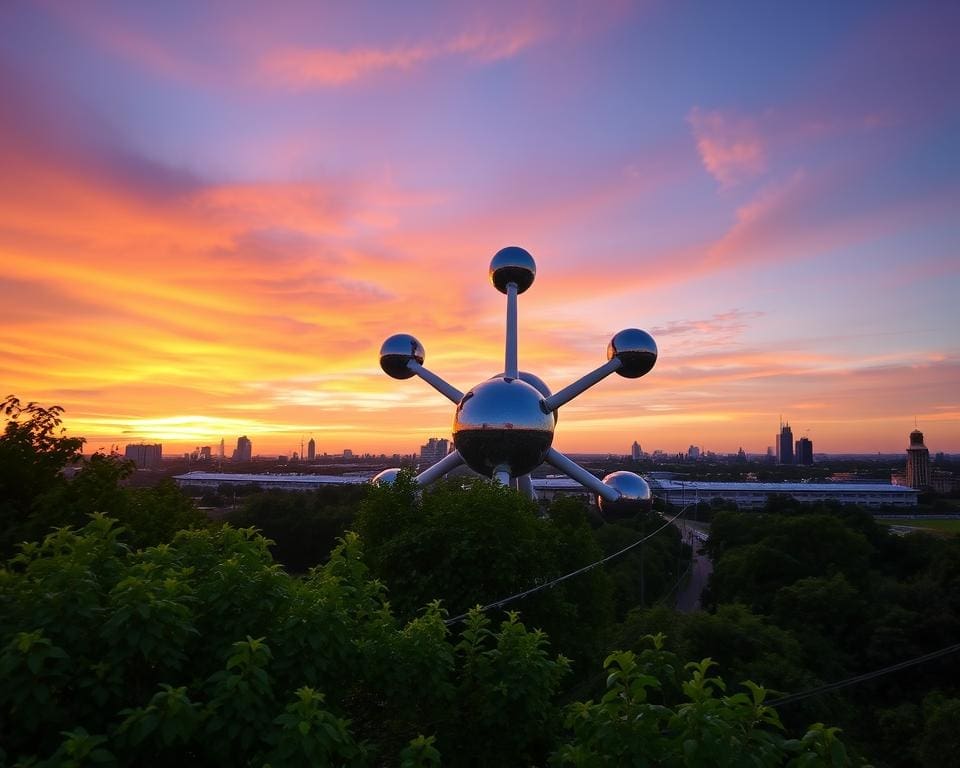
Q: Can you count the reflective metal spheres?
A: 7